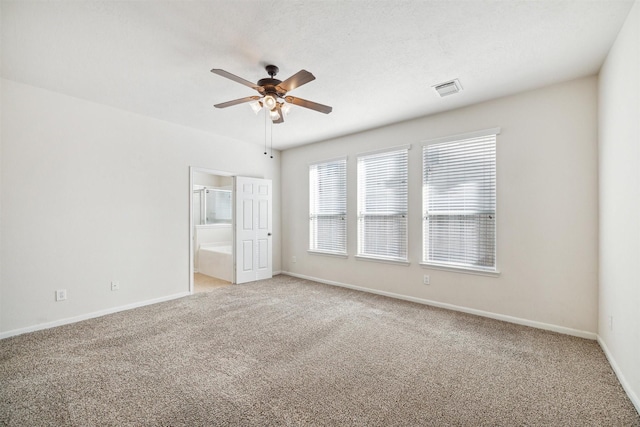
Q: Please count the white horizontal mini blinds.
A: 3